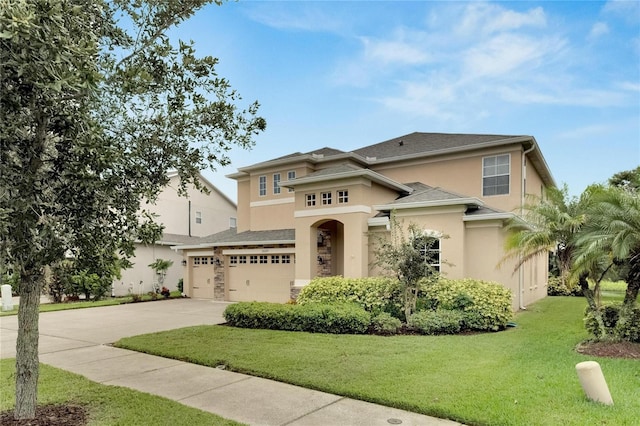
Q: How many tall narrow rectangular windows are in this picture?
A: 3